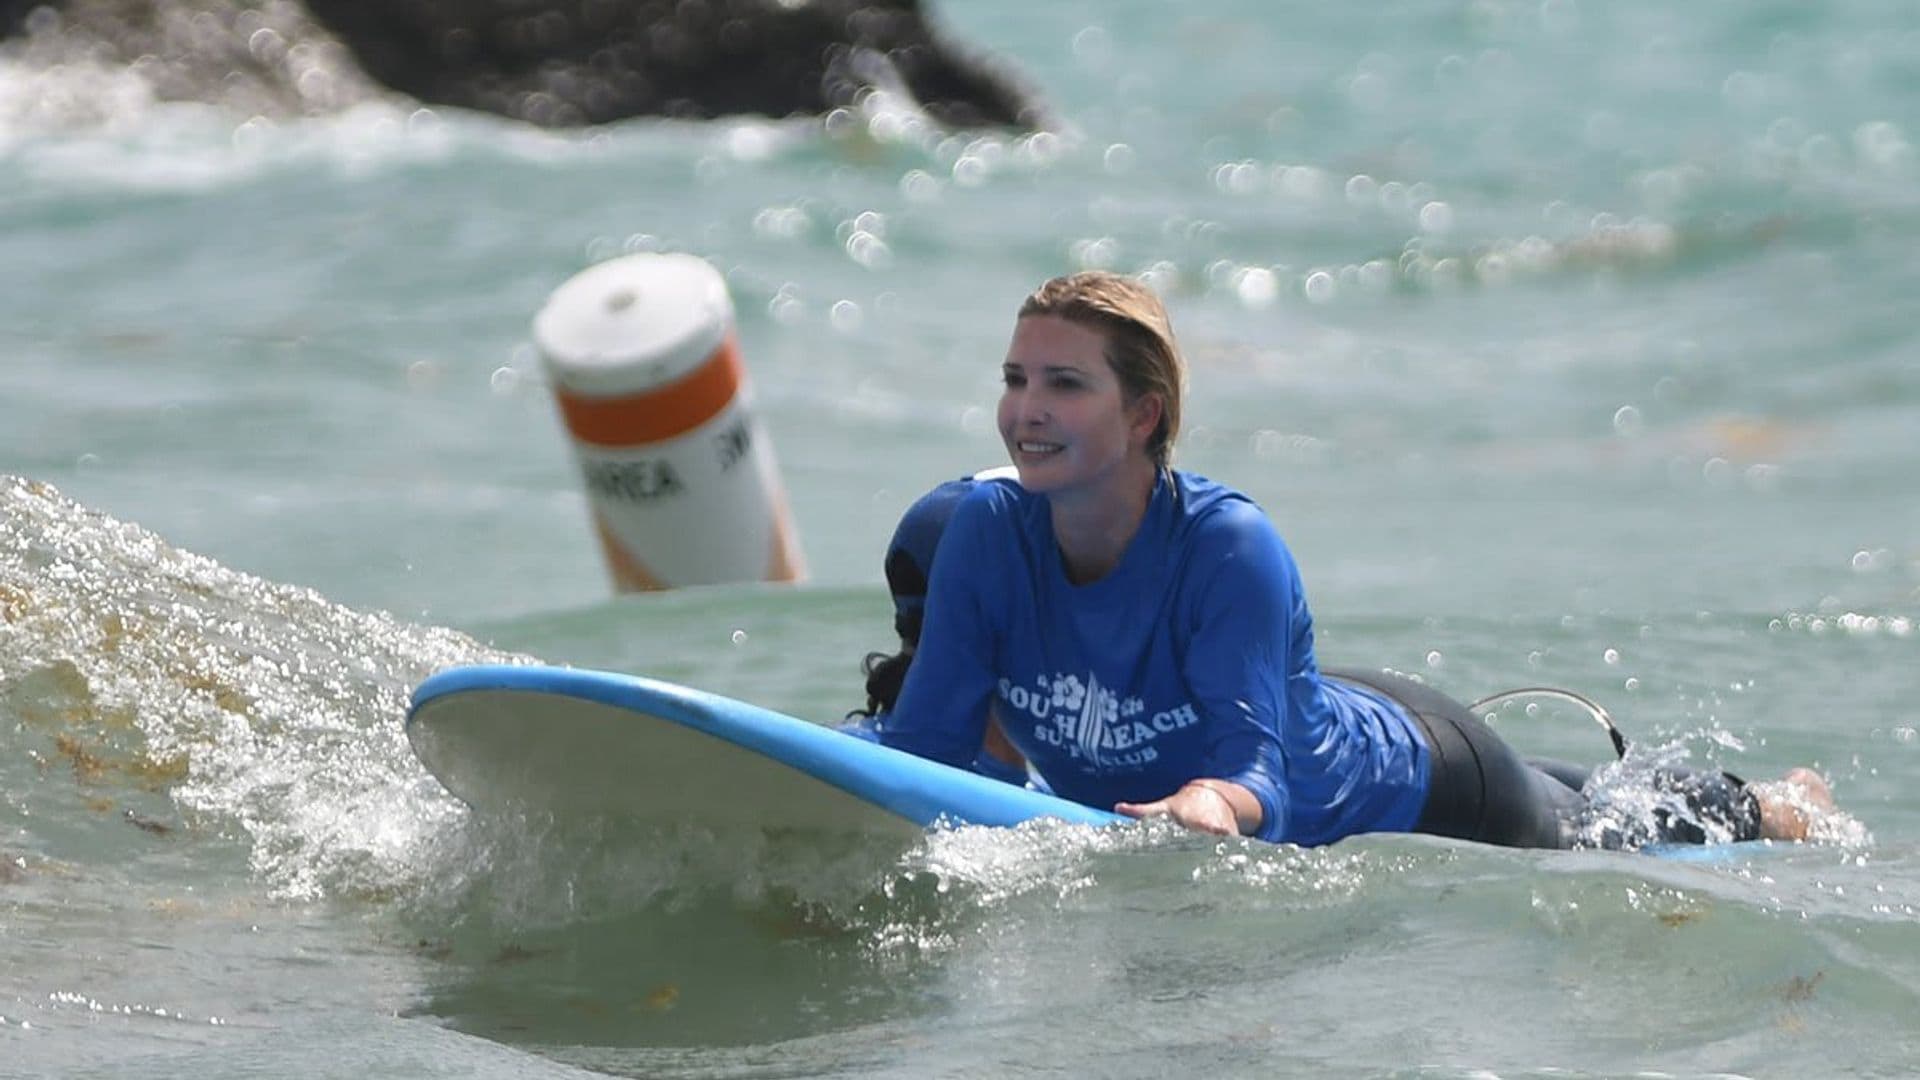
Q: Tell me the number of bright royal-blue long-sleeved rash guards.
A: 1